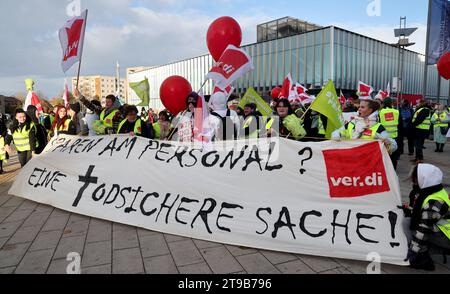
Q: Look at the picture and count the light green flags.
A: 3